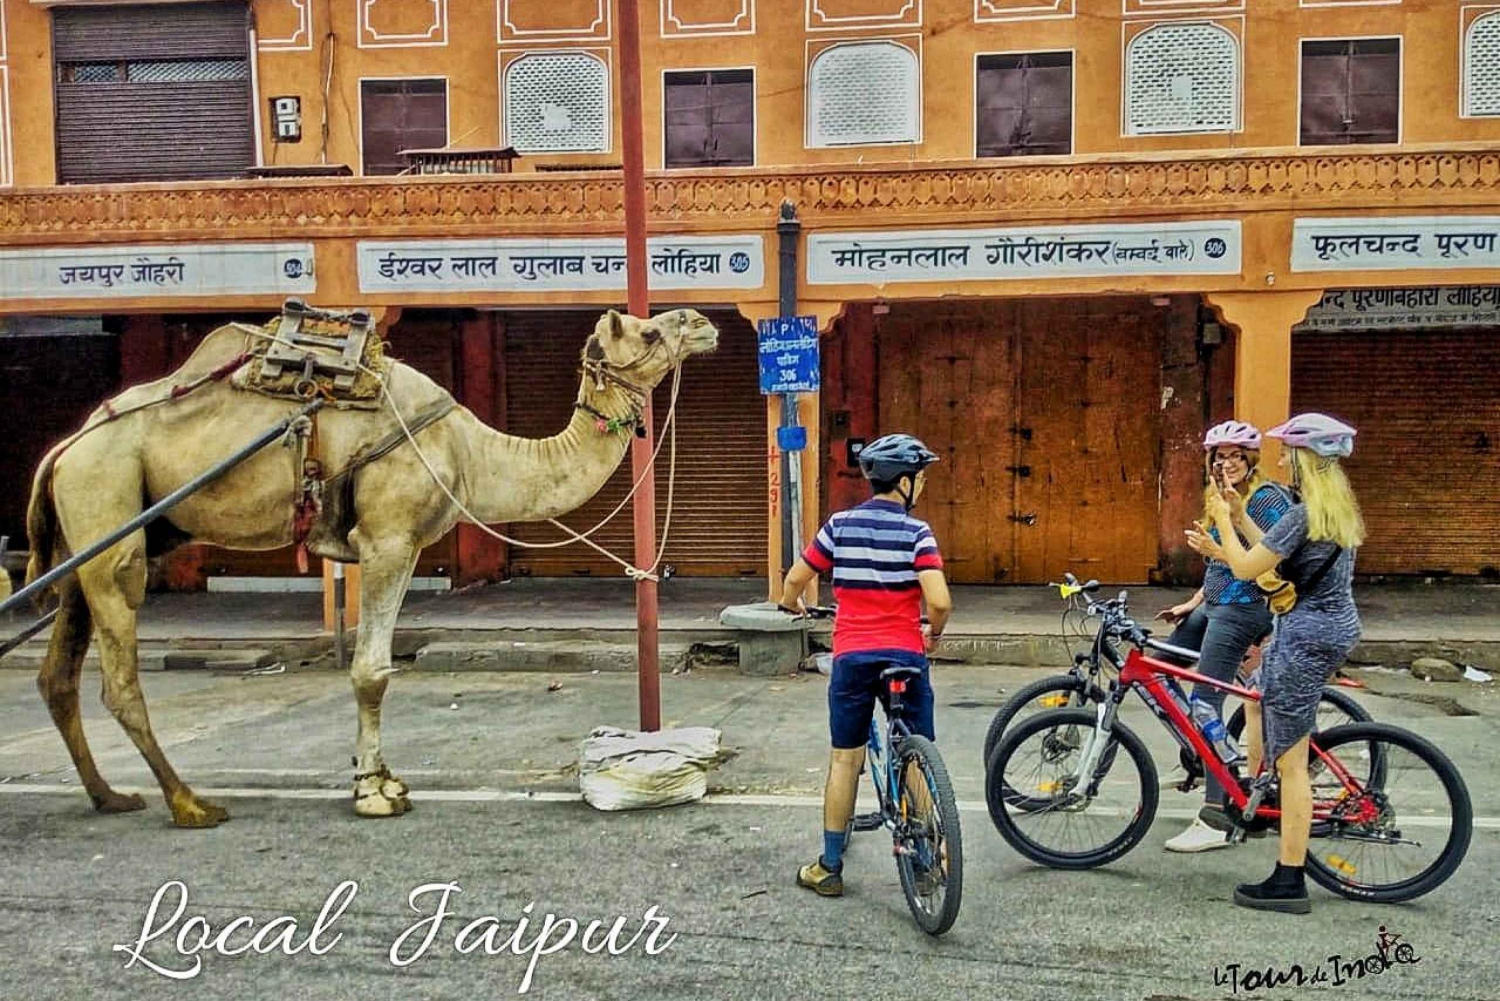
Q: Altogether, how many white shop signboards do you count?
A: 4